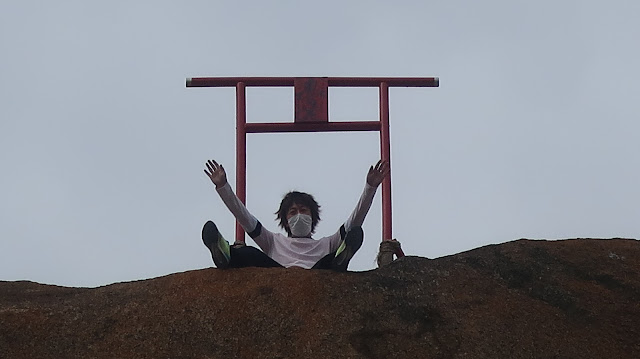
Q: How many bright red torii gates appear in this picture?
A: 1